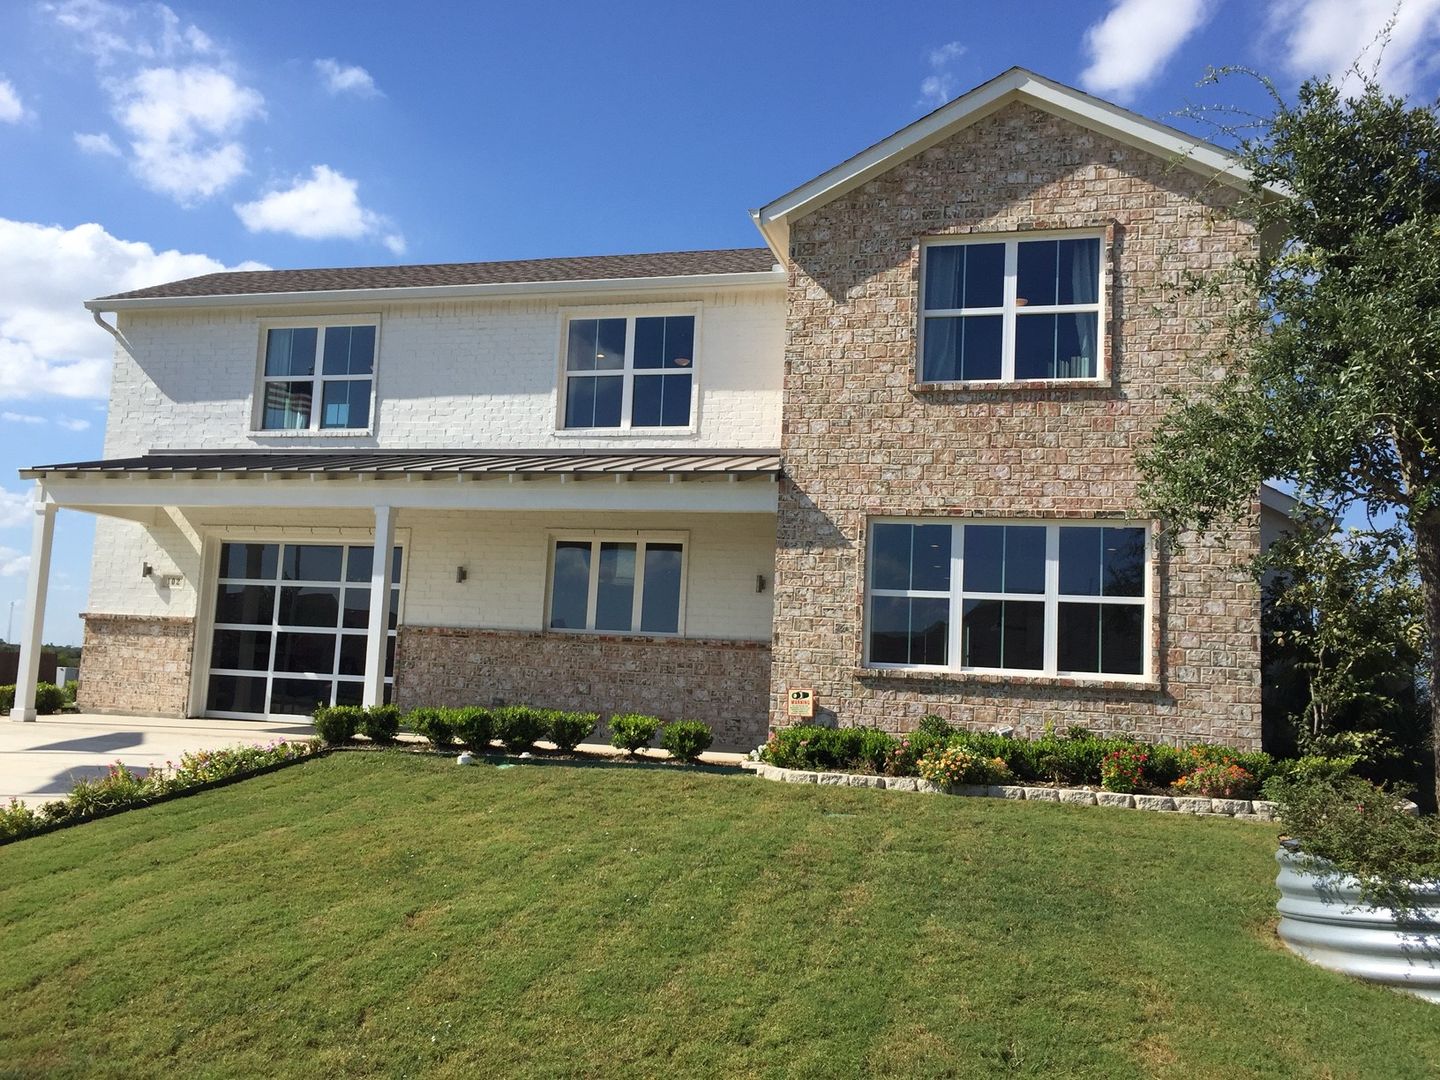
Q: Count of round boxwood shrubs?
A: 8